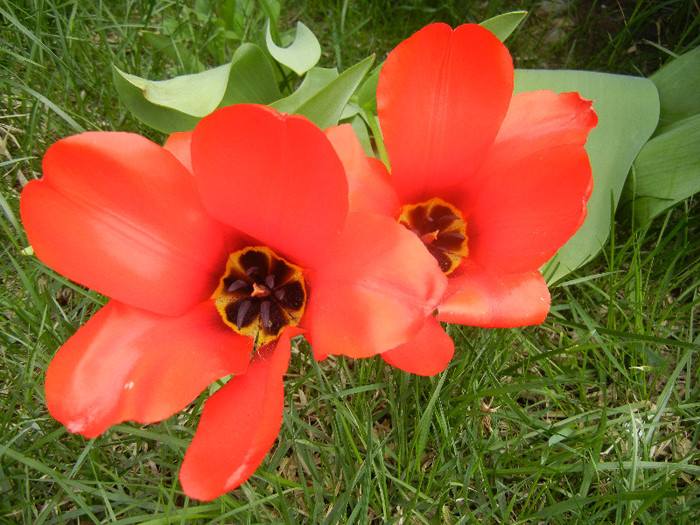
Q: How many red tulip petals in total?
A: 12